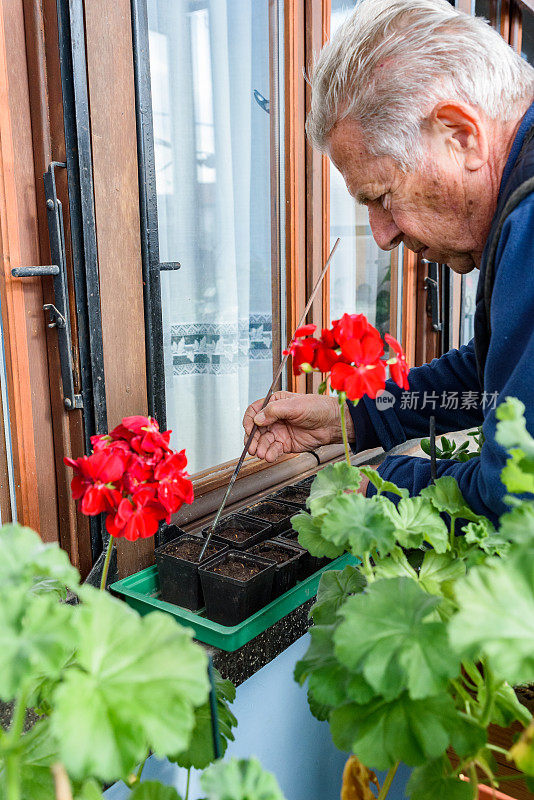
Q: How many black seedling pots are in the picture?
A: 8